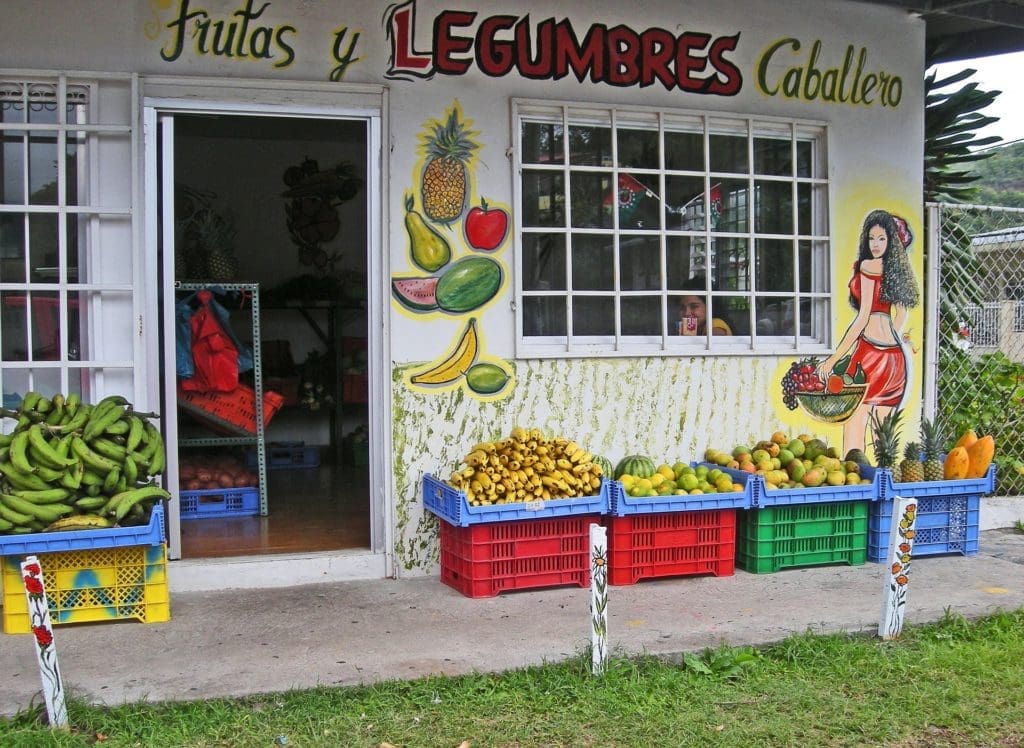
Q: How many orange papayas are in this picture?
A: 3